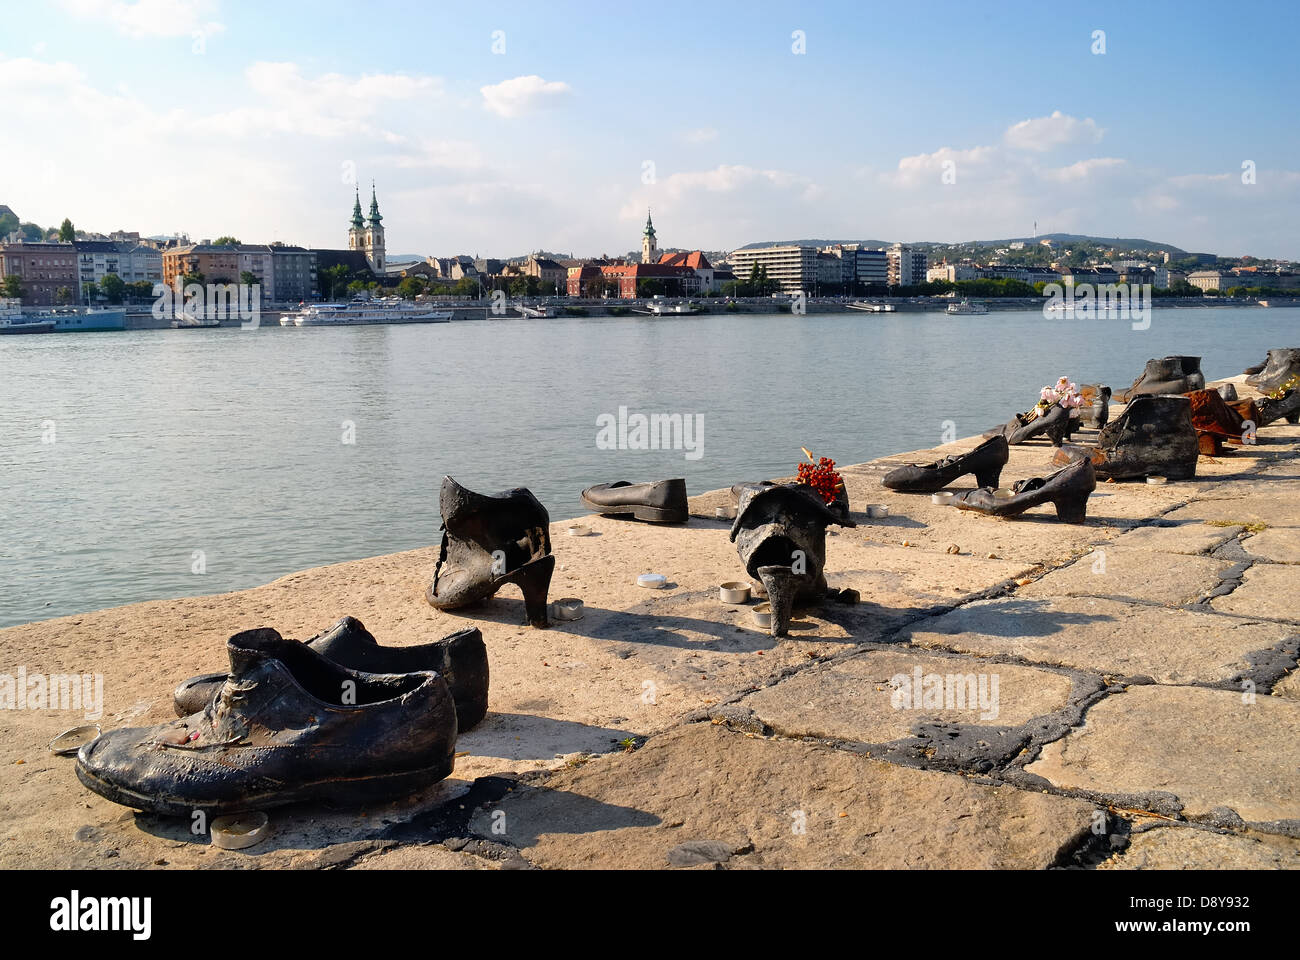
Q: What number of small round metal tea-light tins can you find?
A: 12